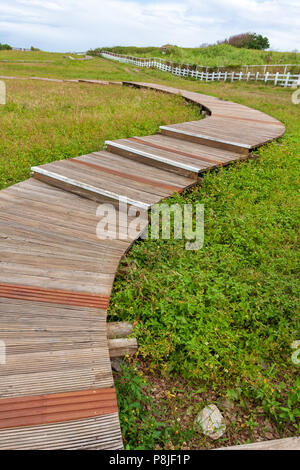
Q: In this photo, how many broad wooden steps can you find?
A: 3